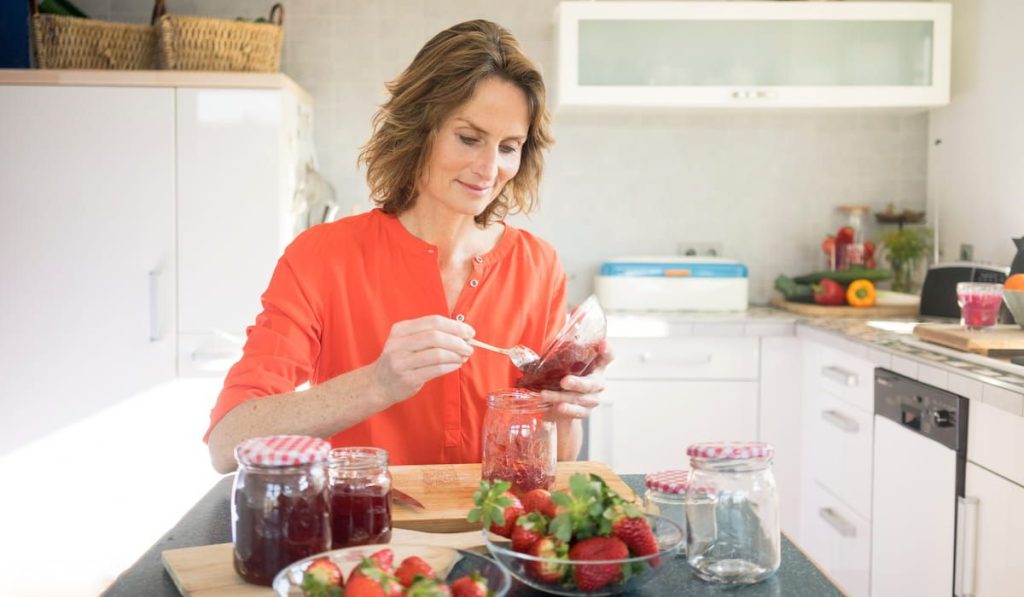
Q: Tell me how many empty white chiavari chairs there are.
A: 0